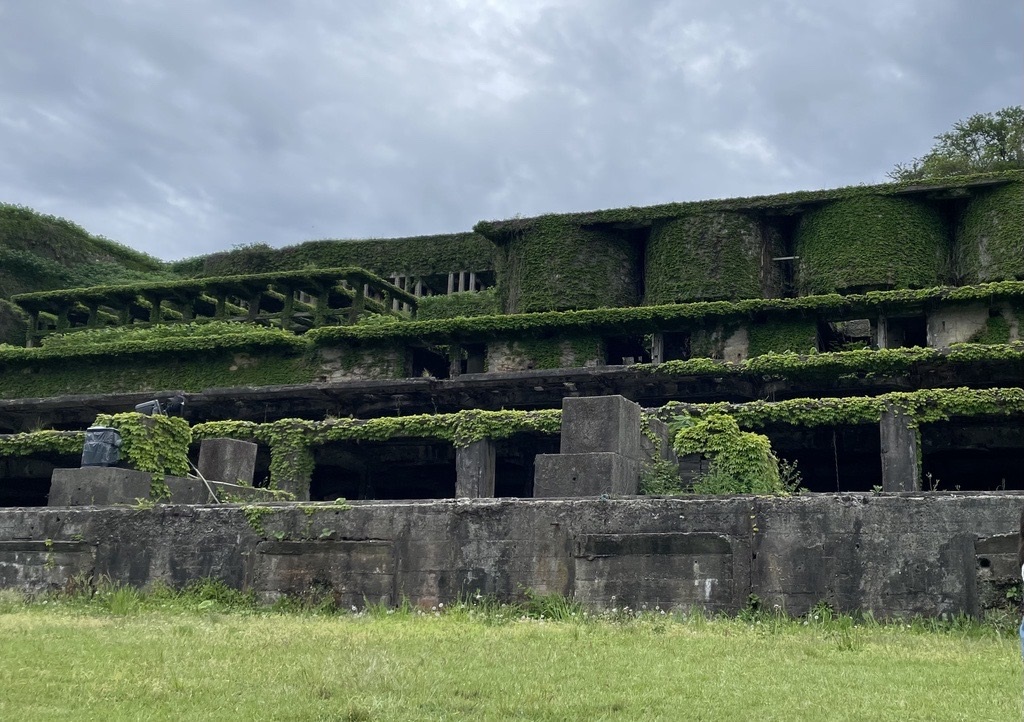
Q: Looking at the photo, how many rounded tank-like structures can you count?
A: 4